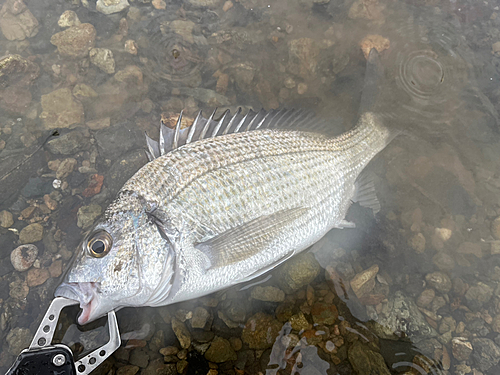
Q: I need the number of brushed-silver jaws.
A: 2